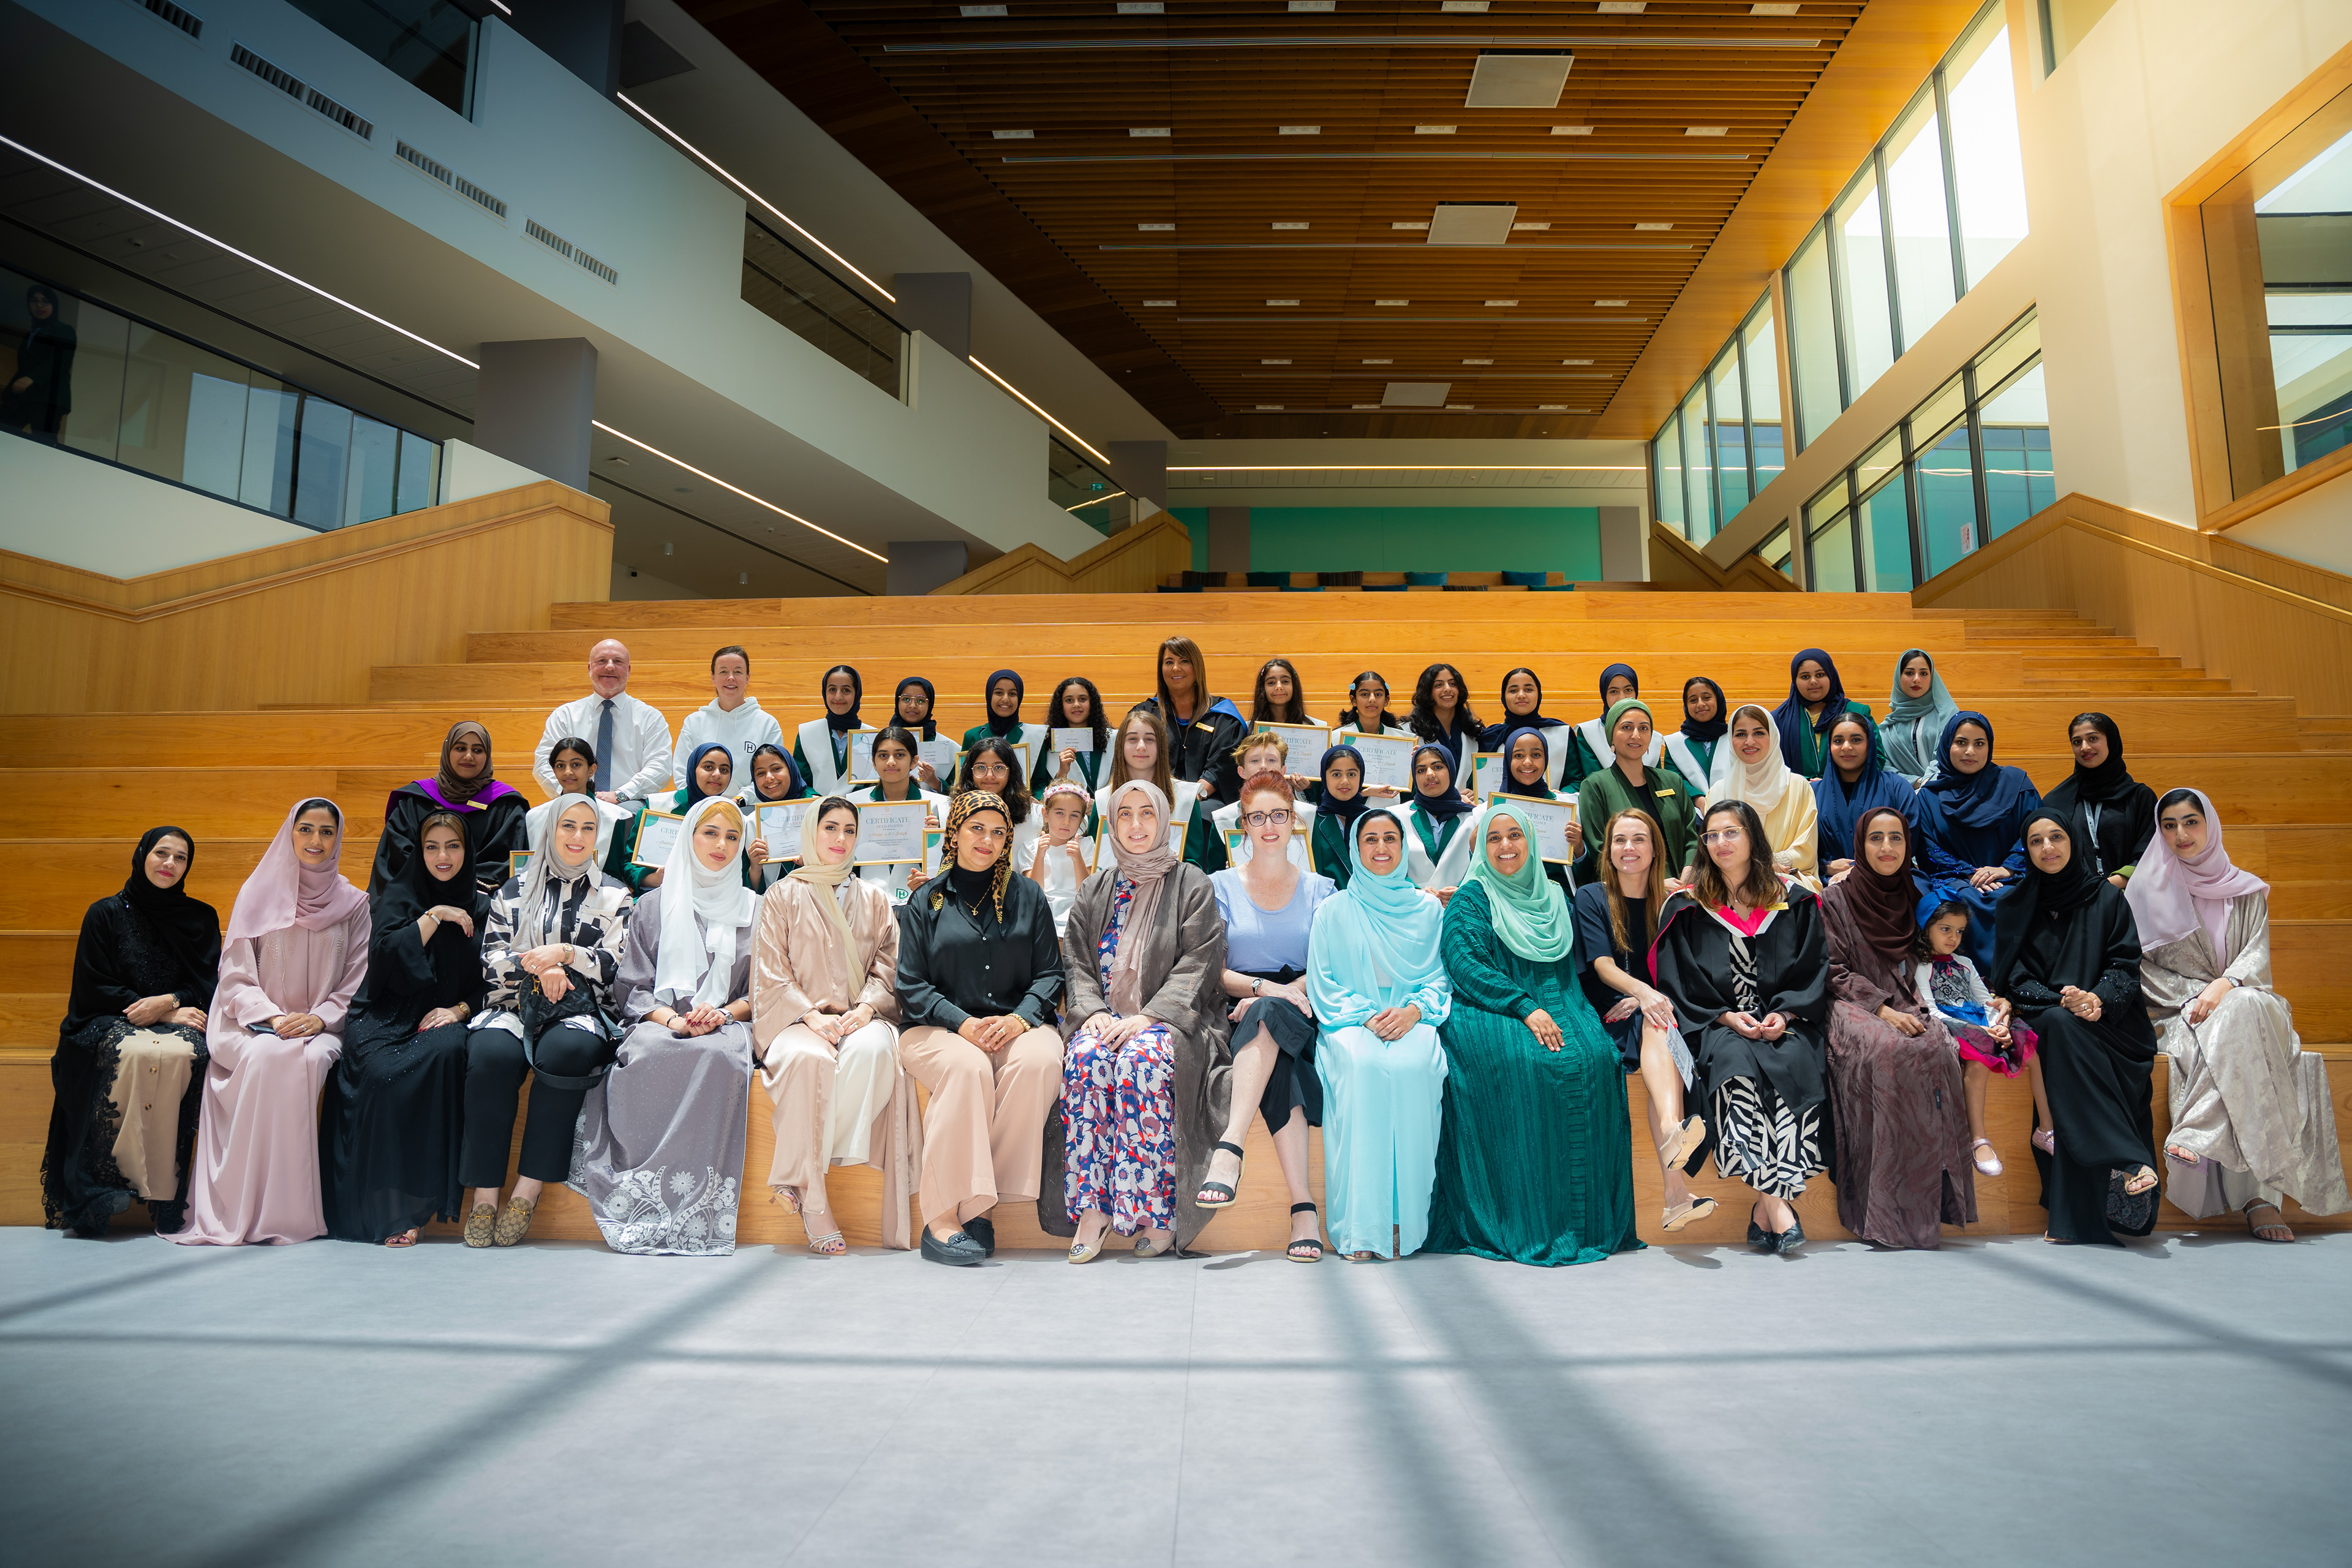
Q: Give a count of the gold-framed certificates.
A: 13